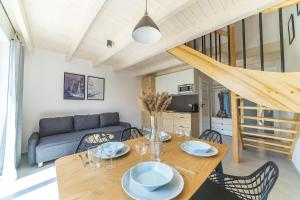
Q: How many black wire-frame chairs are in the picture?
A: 4